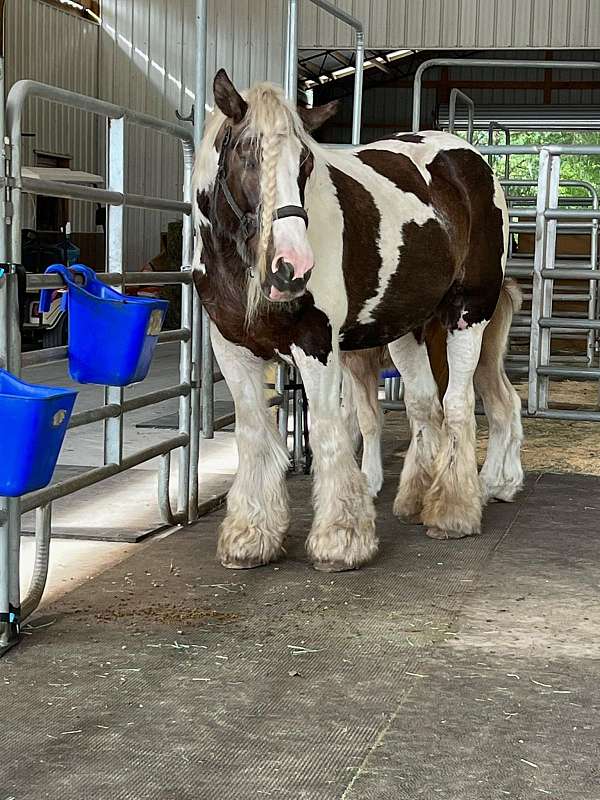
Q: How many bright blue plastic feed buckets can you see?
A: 2